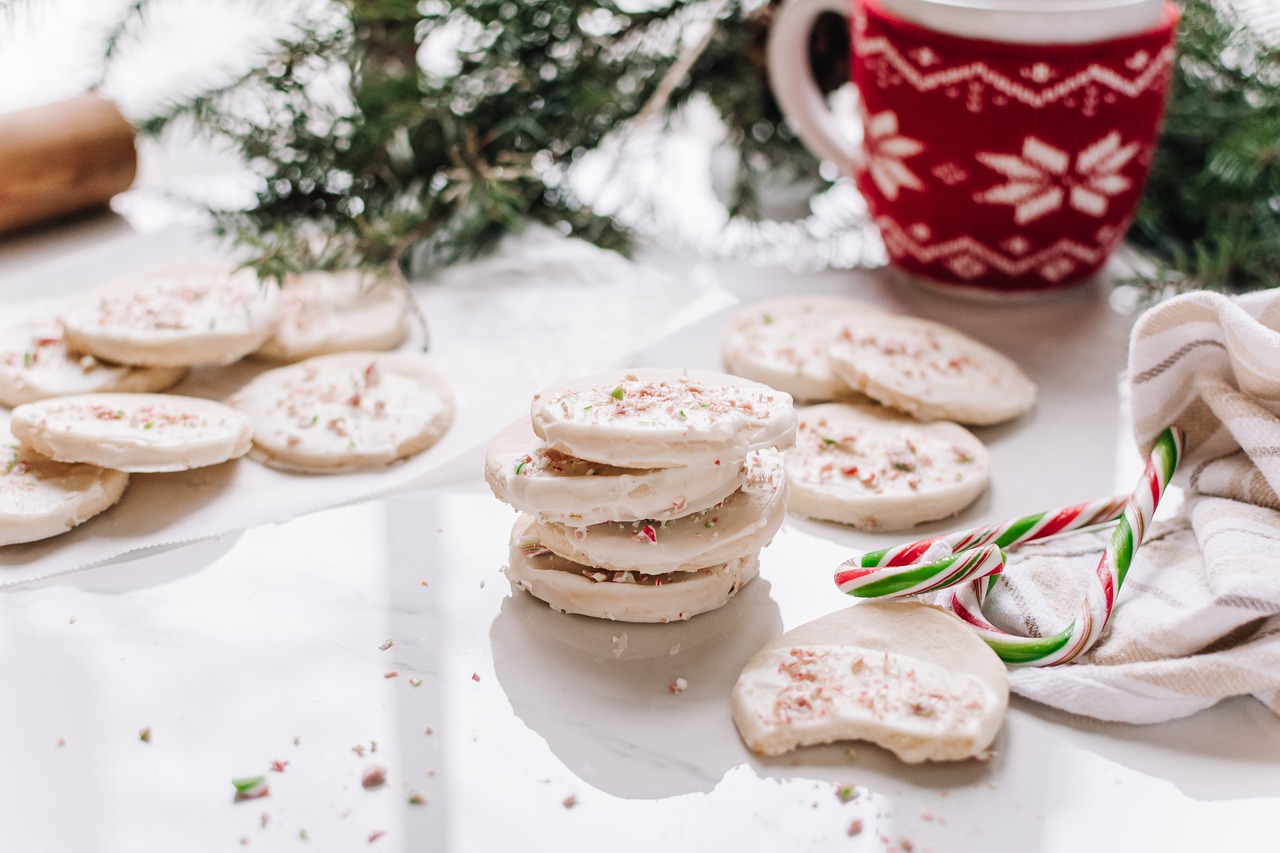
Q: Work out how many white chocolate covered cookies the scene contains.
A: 14